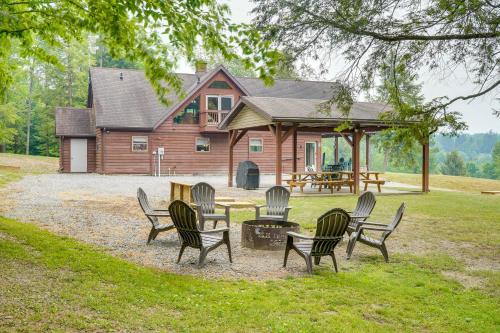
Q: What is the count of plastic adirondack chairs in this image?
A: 7